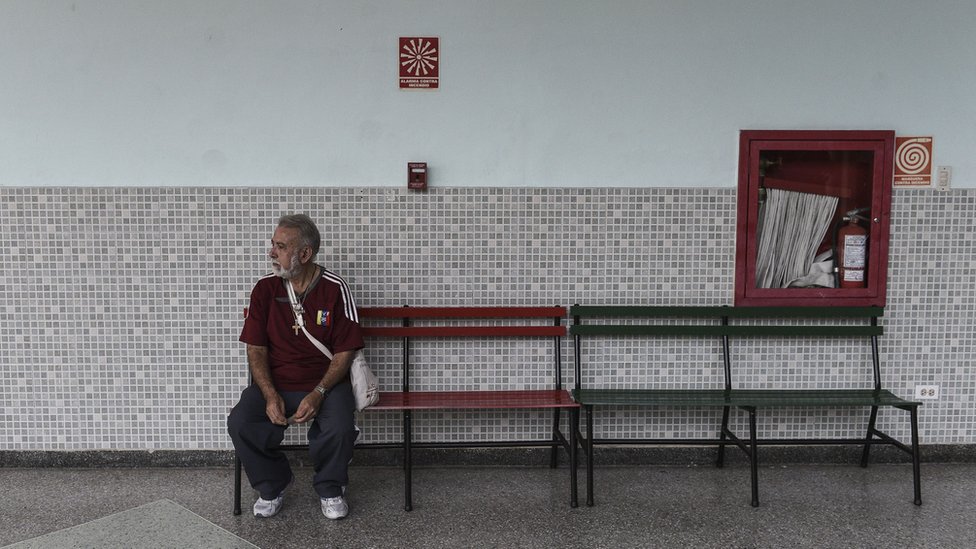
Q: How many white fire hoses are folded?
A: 1